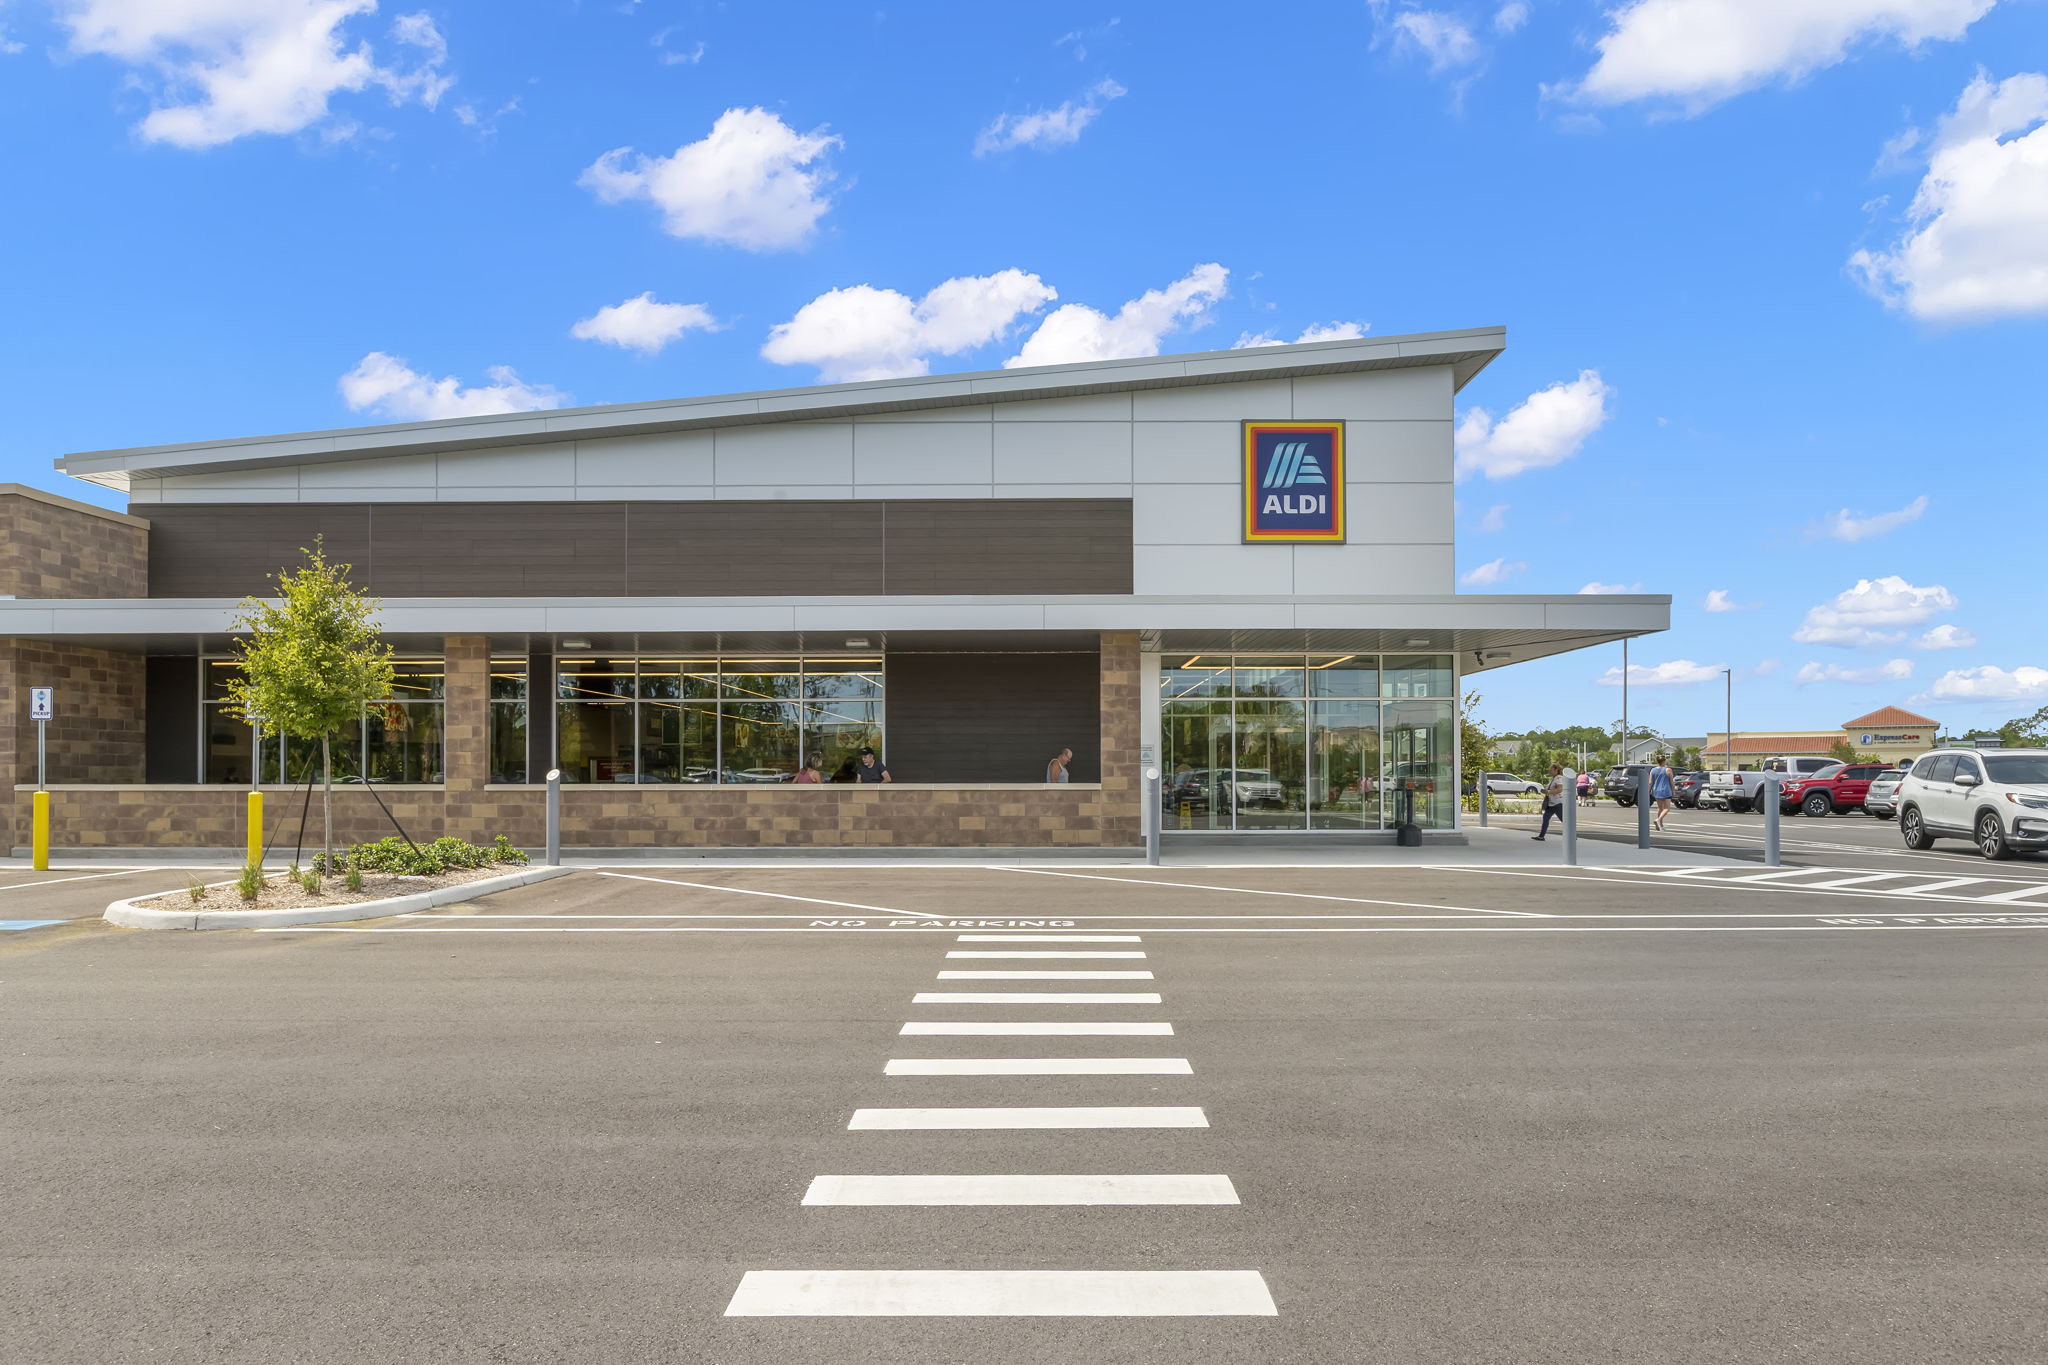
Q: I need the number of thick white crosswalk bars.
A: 9